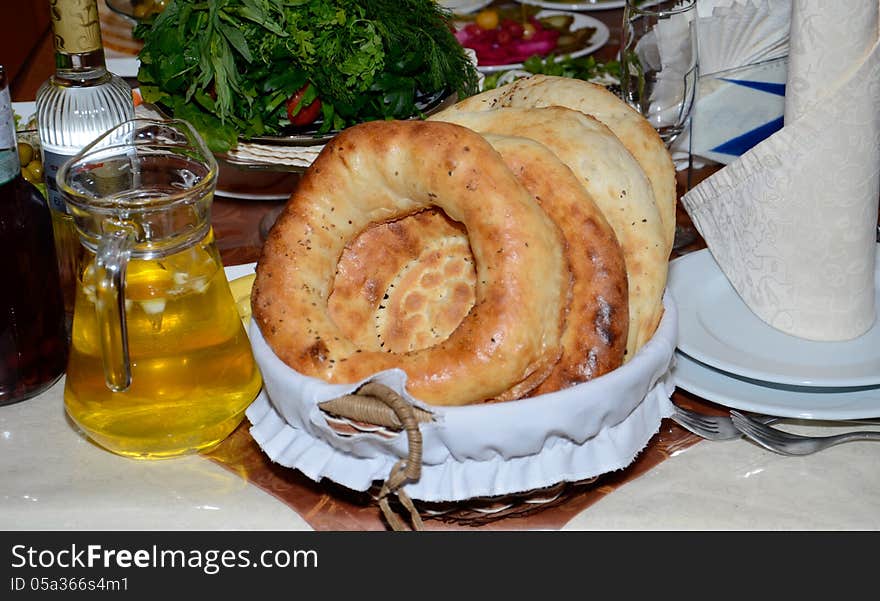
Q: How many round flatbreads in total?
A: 4